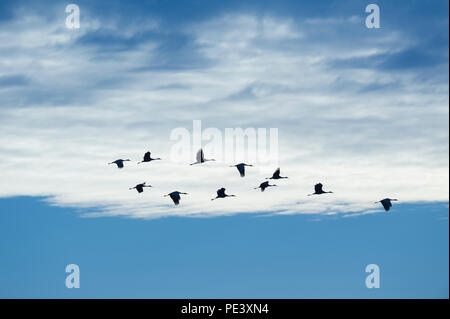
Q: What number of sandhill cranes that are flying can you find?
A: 11